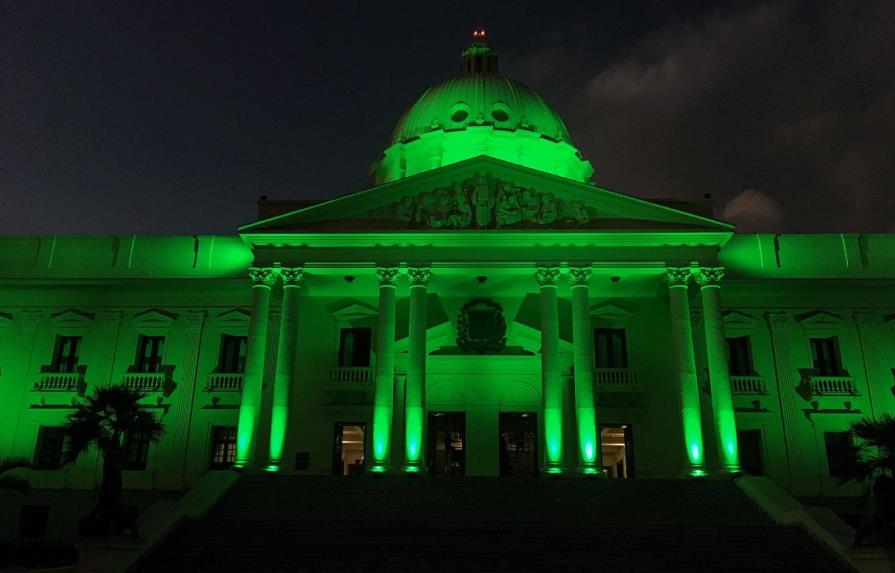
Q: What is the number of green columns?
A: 8